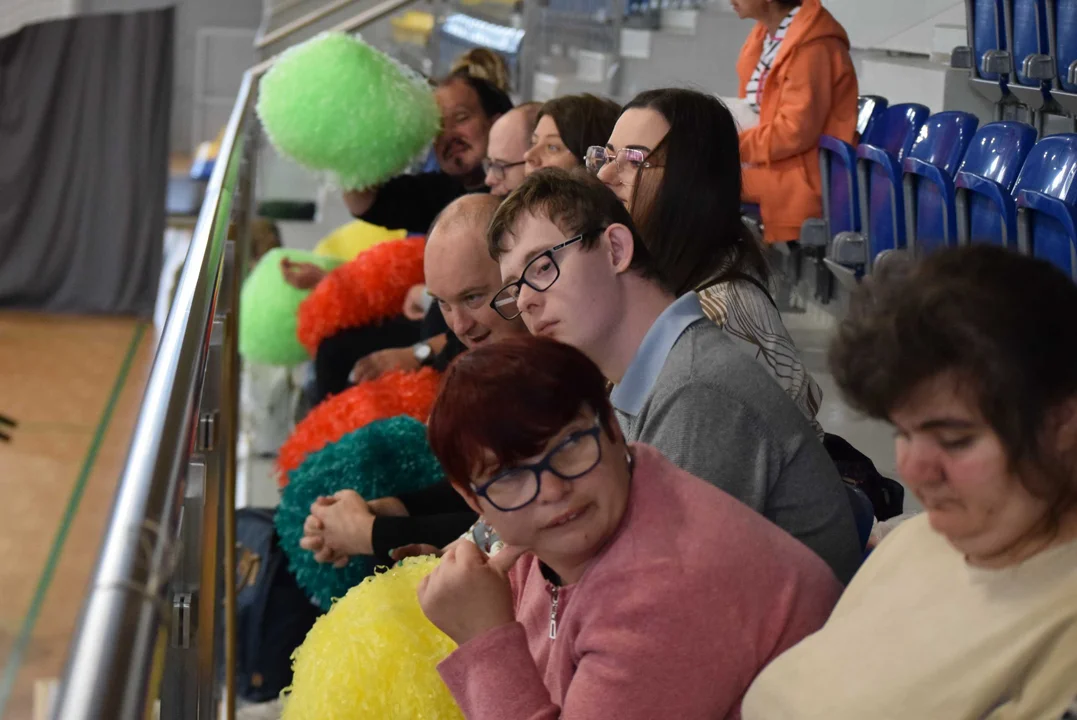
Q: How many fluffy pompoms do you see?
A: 7